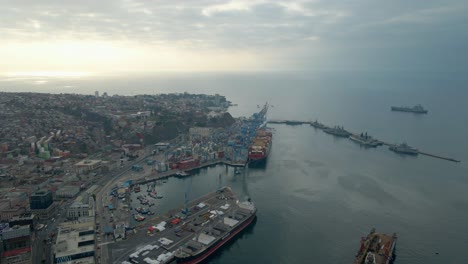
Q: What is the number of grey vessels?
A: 5